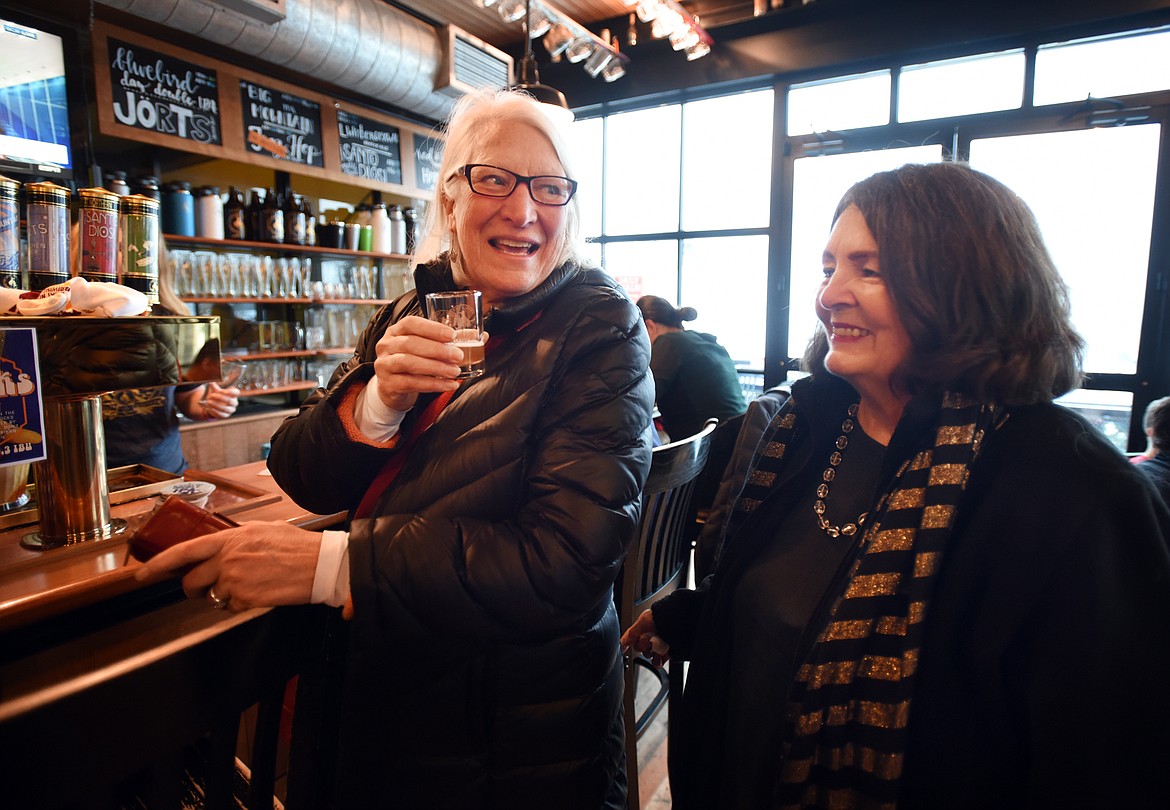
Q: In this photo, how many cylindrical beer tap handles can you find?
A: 4